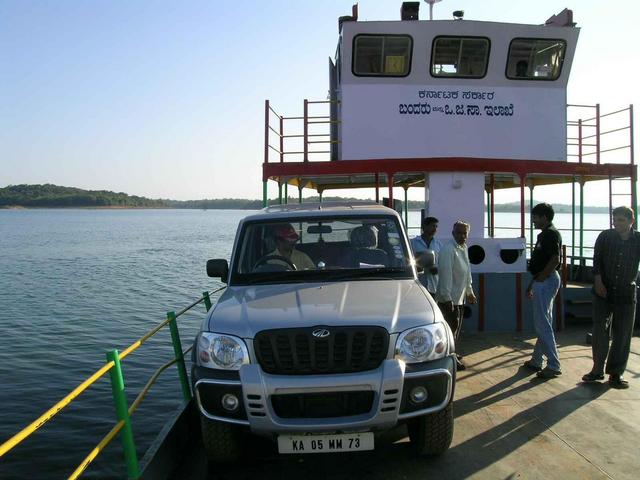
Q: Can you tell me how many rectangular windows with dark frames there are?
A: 3